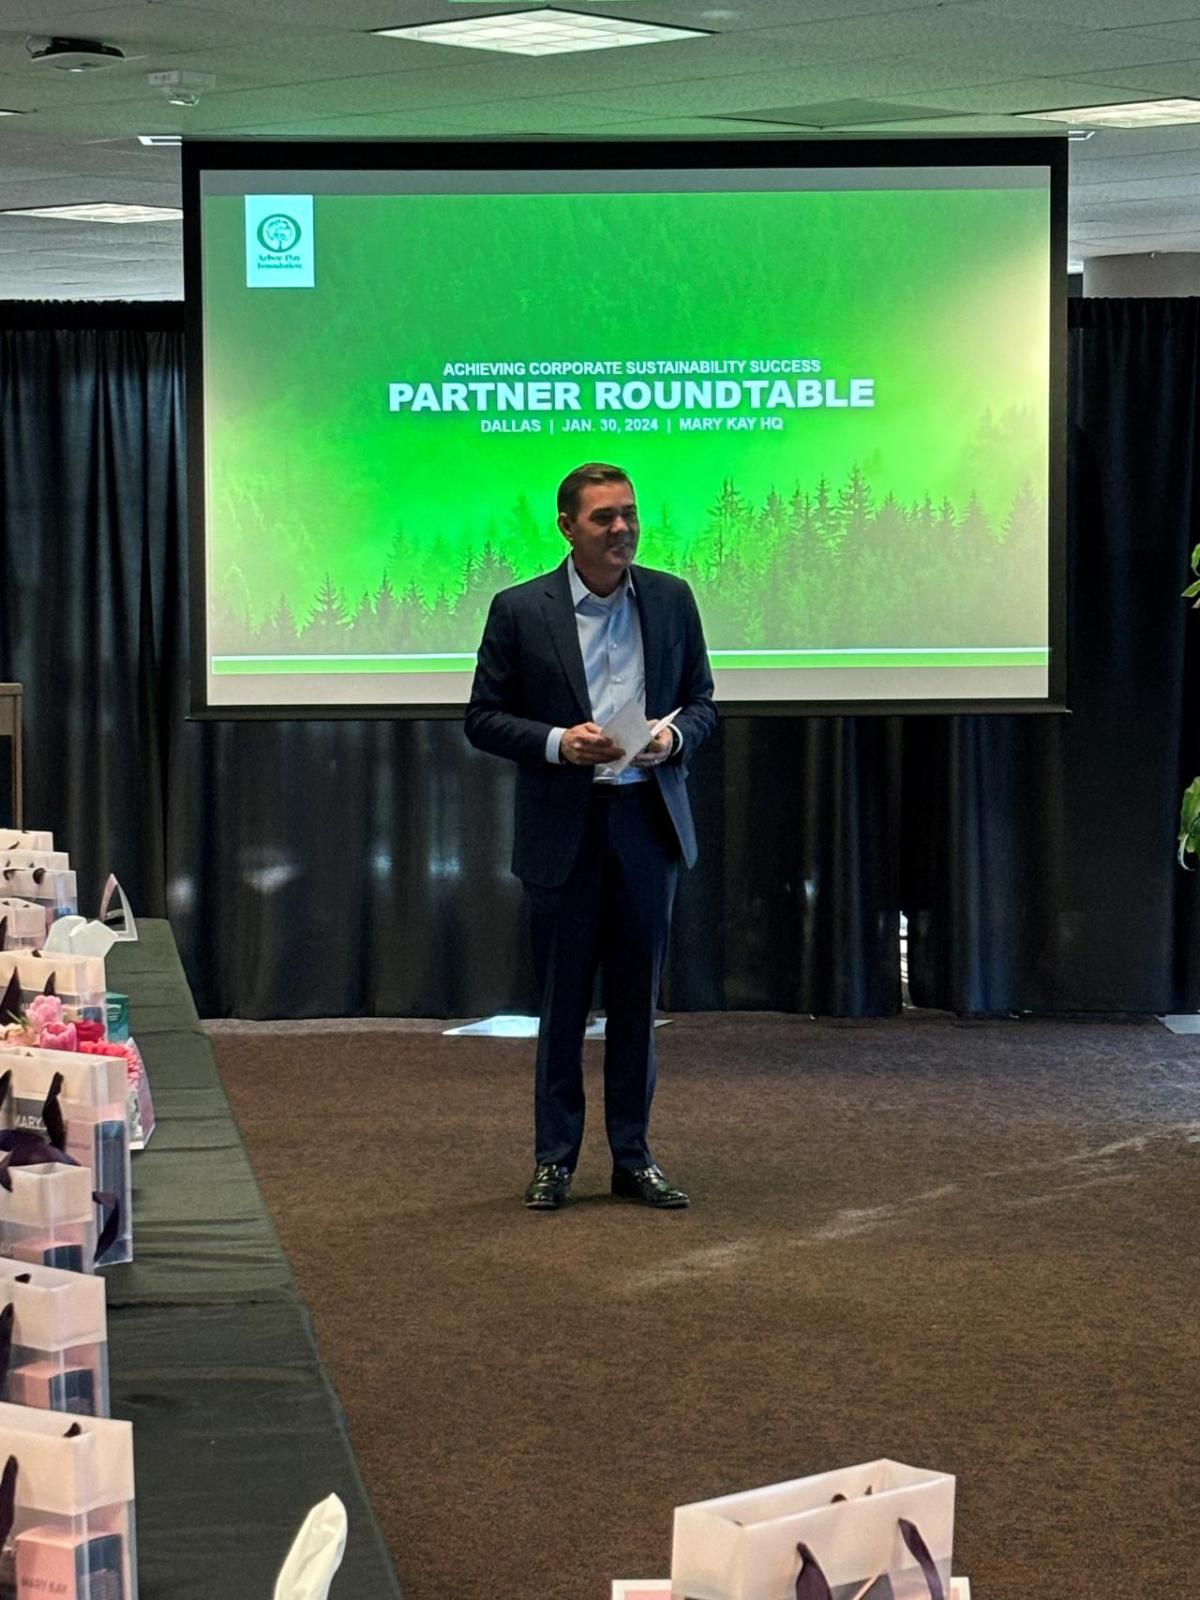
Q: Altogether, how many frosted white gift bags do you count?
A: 10